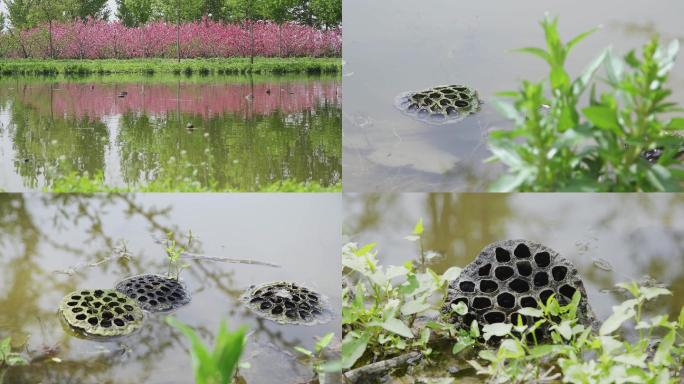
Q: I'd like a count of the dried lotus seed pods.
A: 5